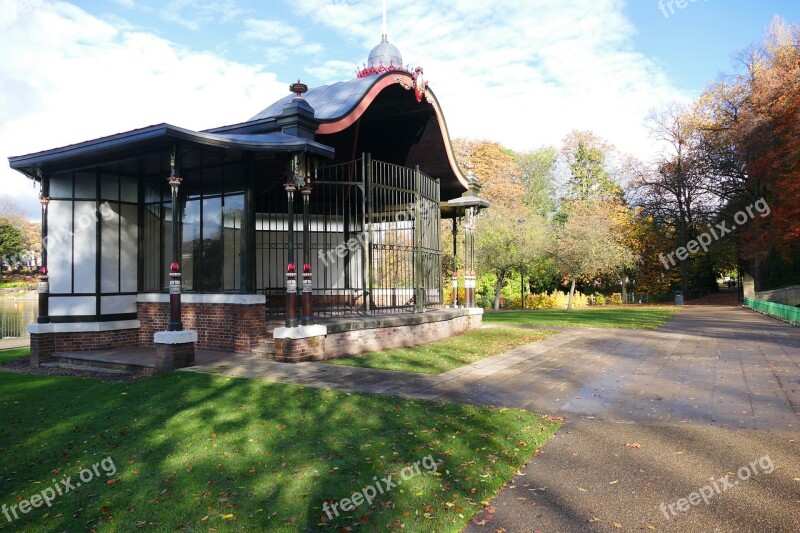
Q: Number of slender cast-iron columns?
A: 7